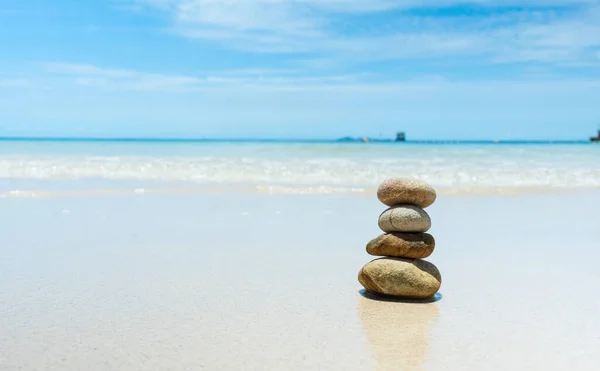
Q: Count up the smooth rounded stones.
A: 4